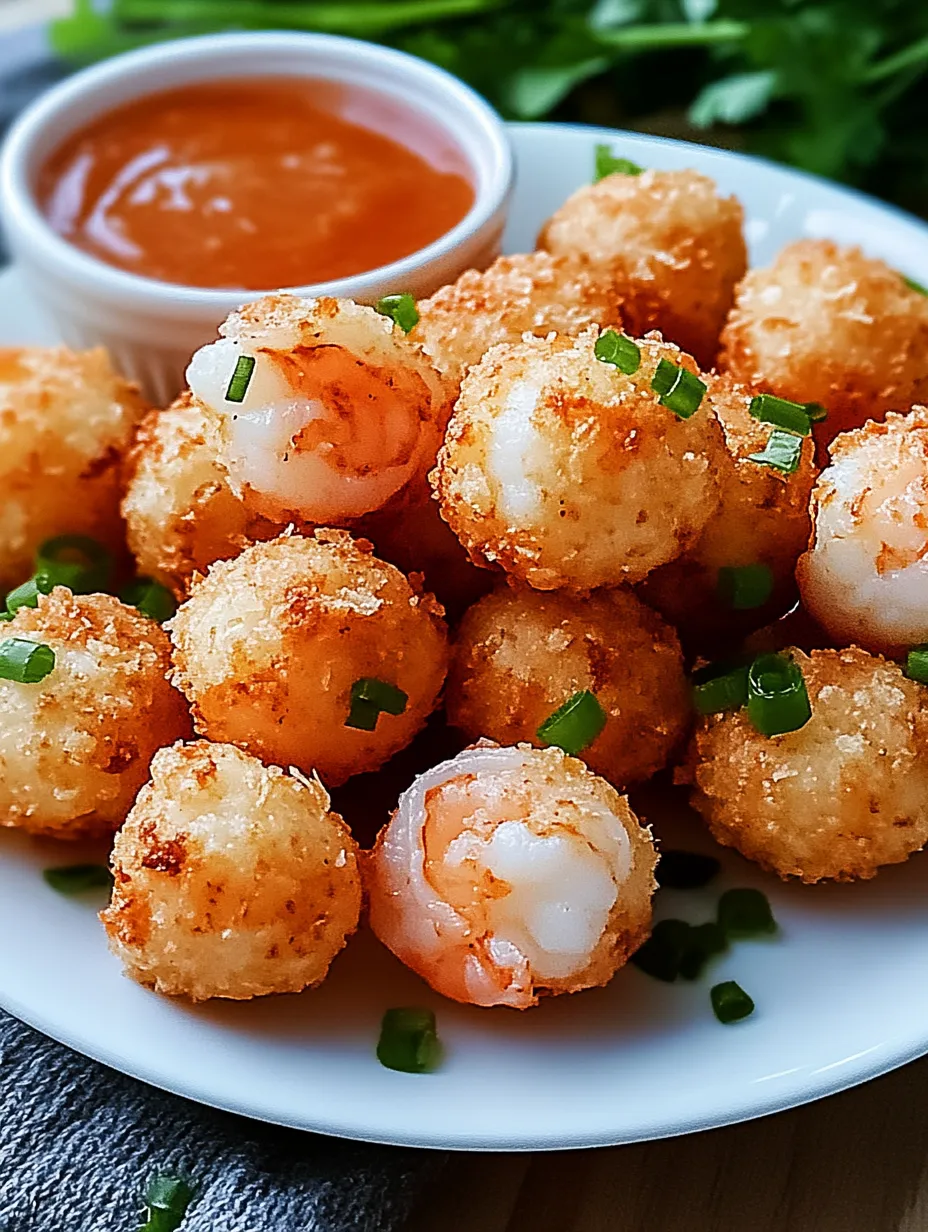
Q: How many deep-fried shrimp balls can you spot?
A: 15